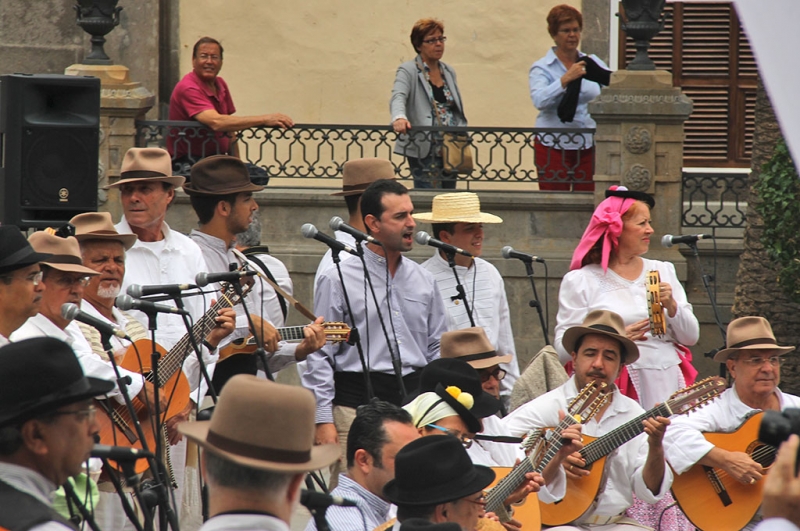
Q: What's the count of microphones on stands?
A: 11